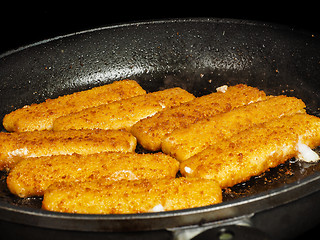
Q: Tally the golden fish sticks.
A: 8